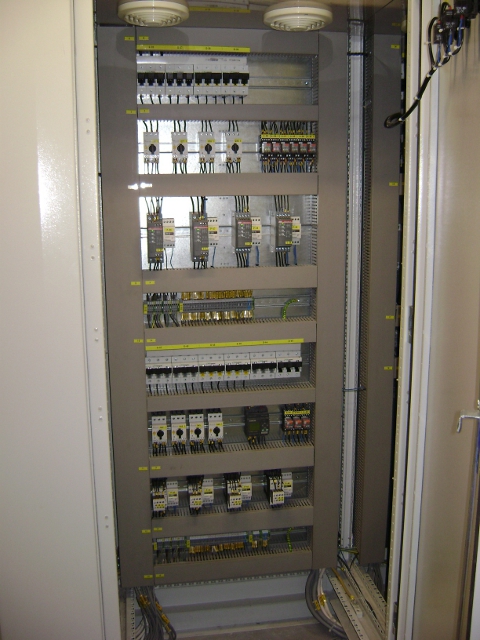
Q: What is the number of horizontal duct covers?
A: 9